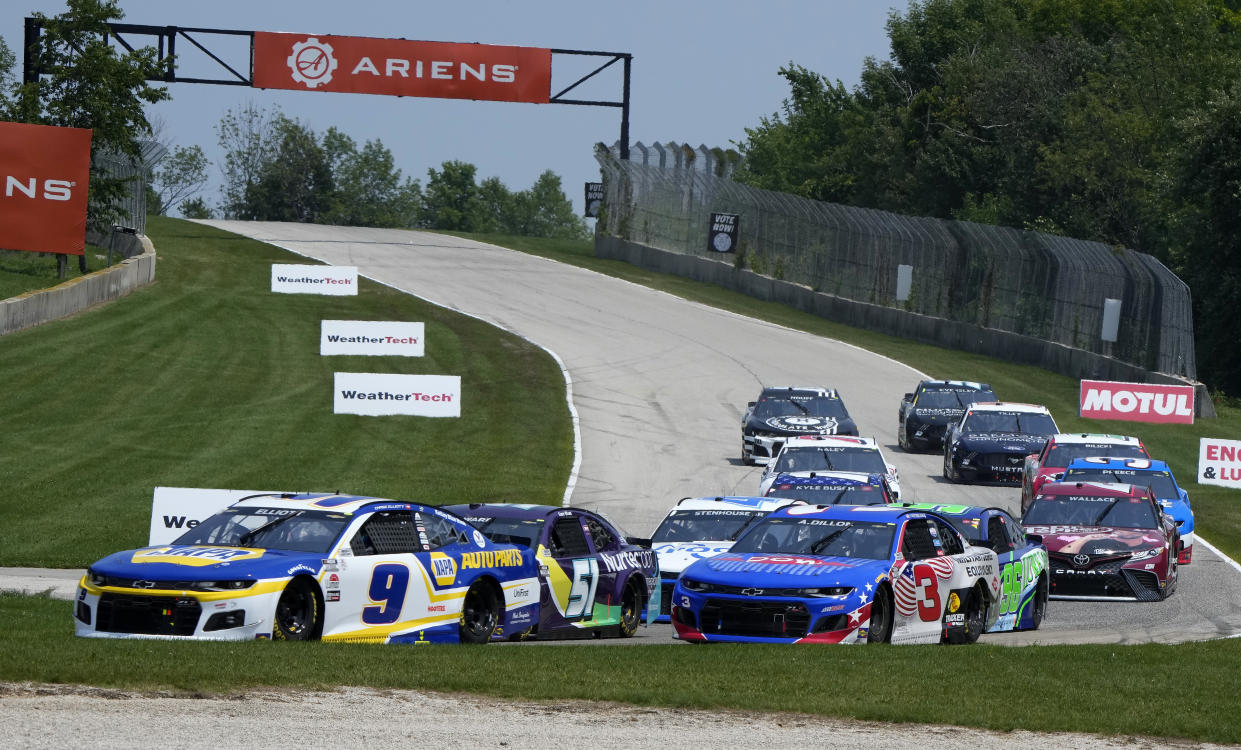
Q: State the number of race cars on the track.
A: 13